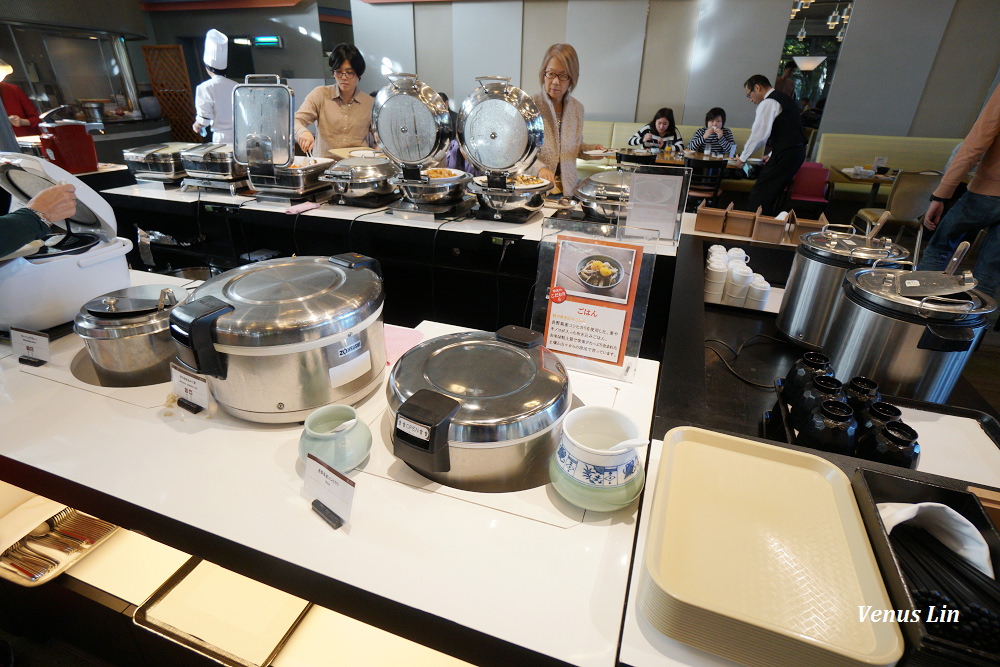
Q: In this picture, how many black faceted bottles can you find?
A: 6